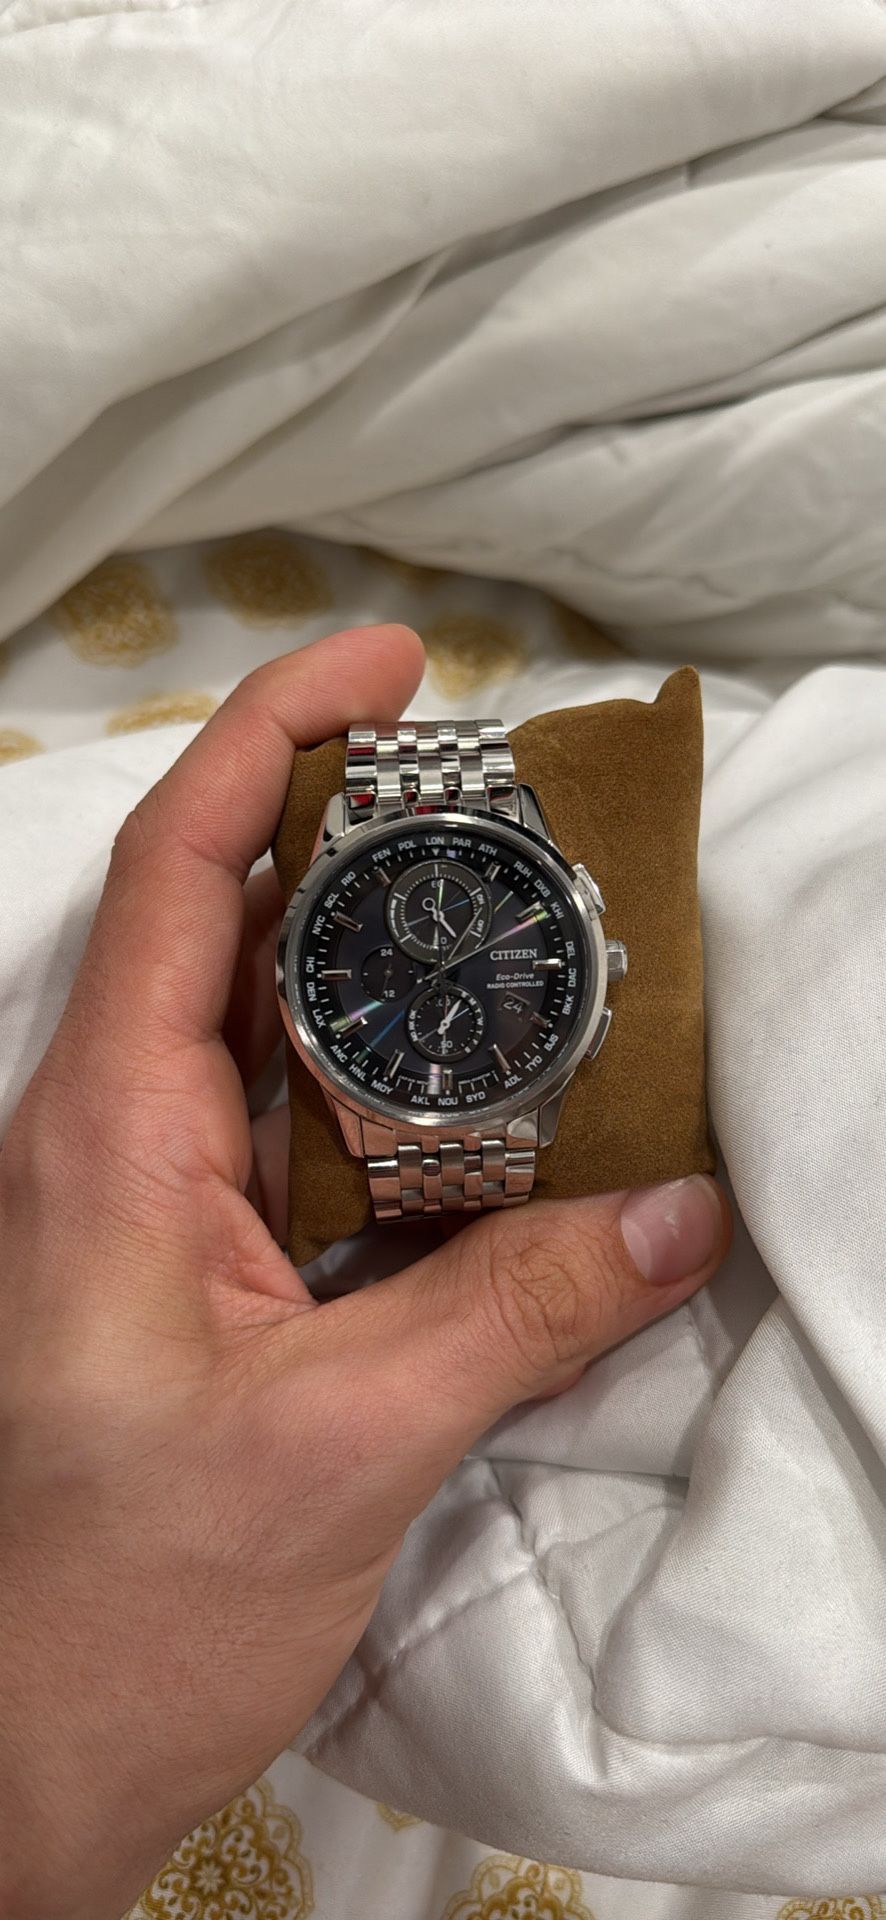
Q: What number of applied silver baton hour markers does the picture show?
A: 11